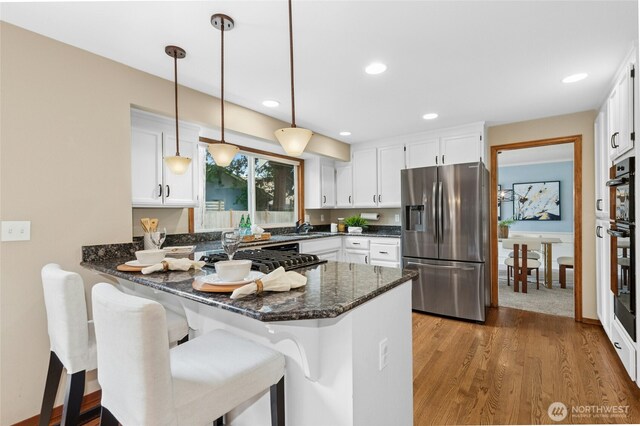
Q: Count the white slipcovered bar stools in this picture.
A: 2